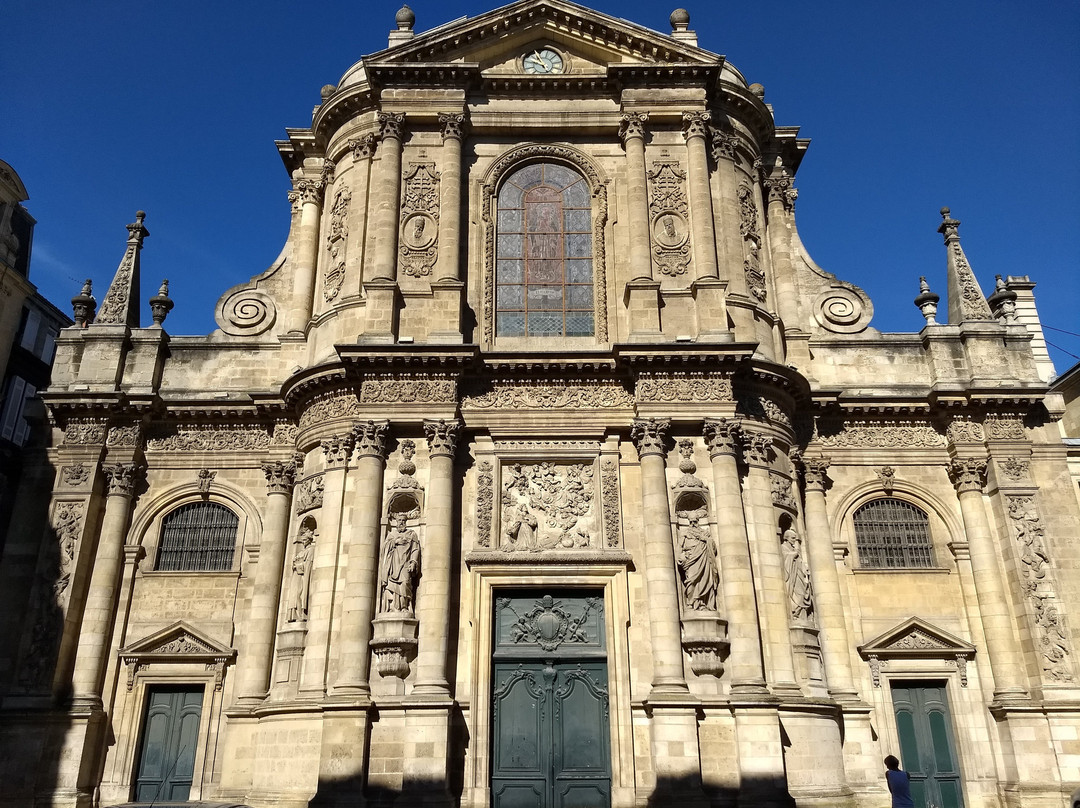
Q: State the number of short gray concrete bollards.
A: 0